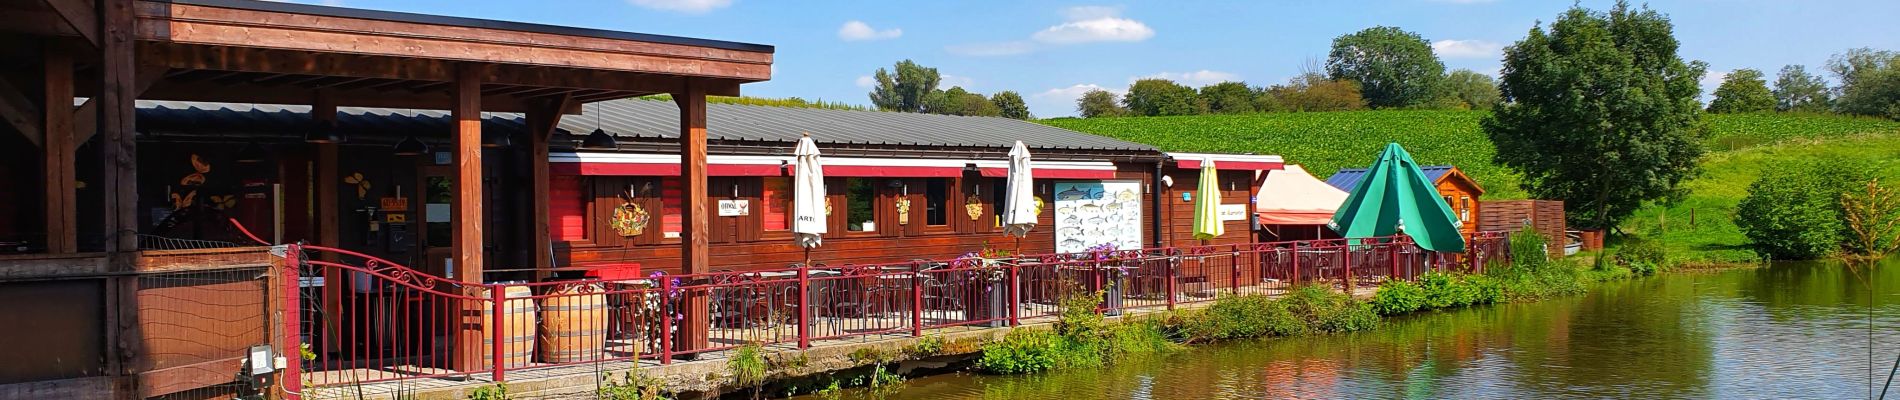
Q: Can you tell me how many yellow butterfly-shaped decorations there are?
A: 4